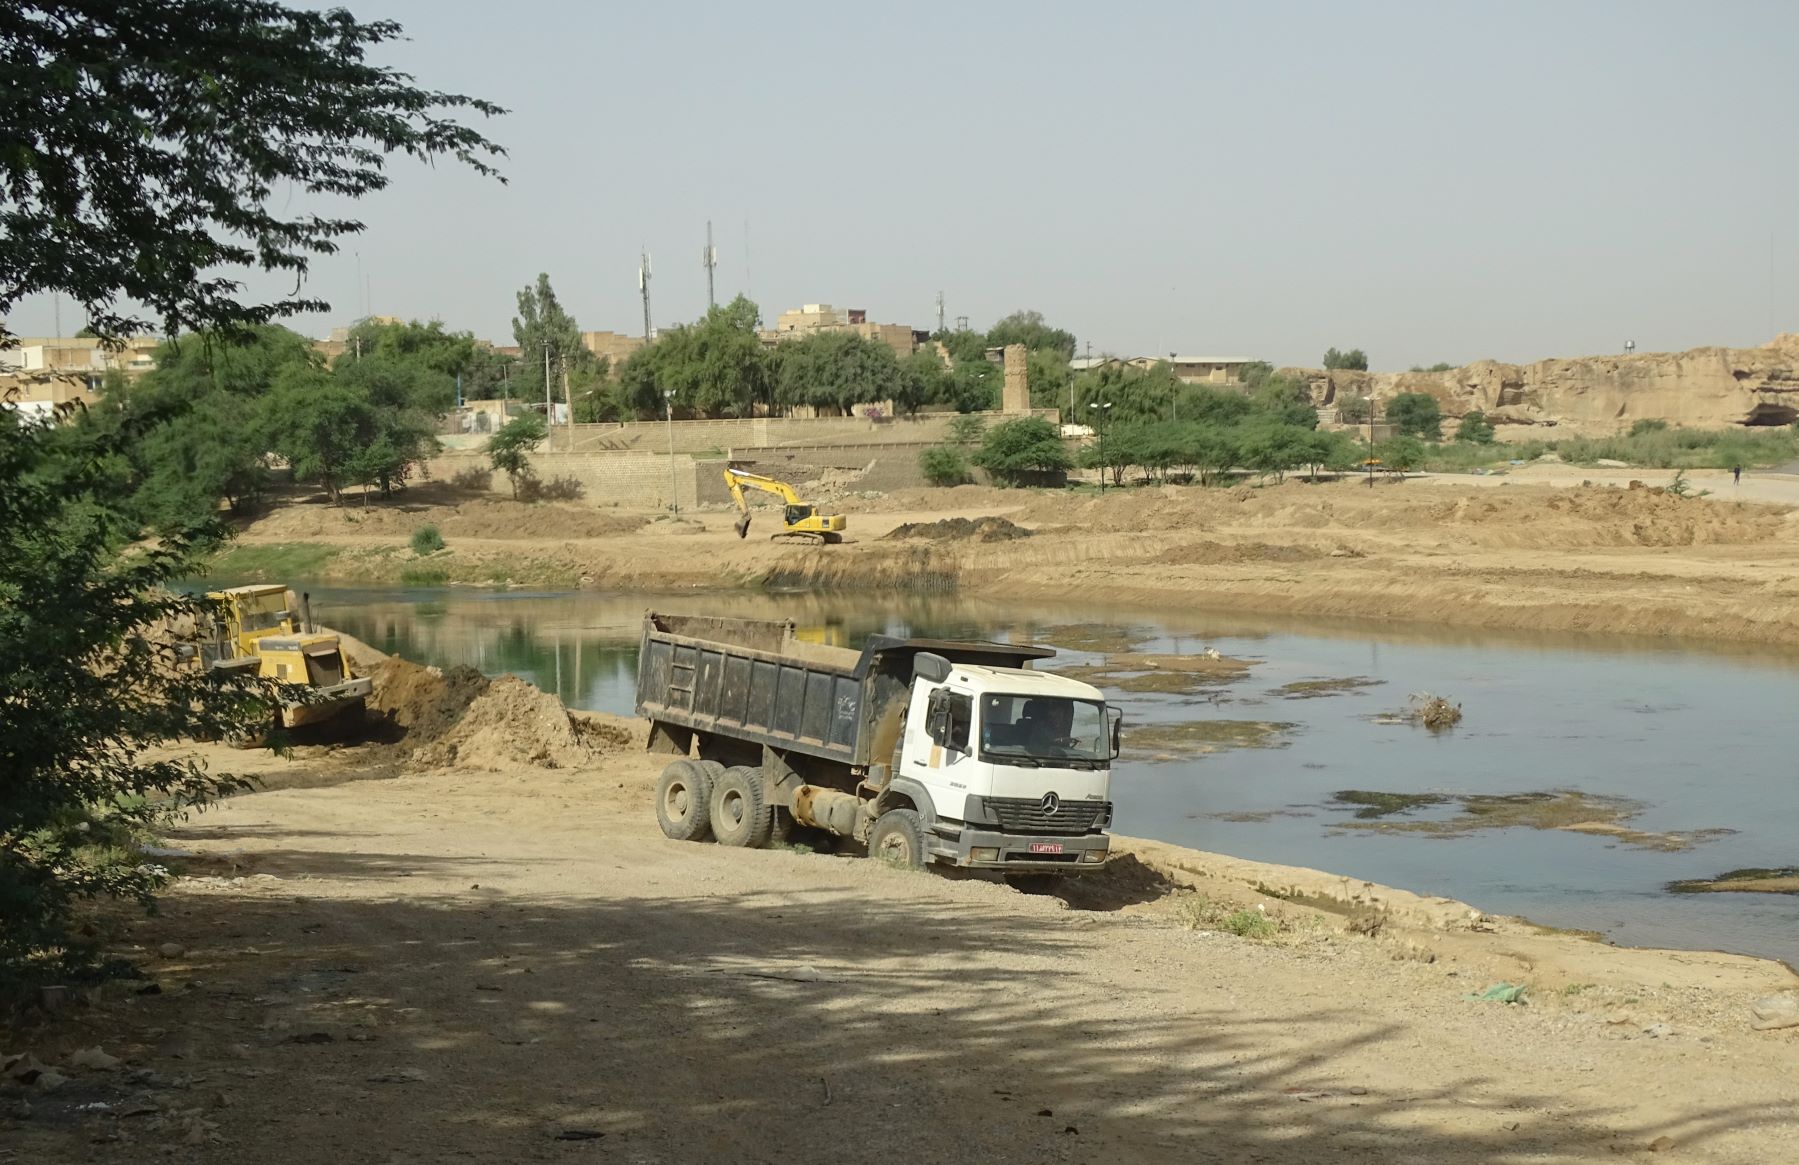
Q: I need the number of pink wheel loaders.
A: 0